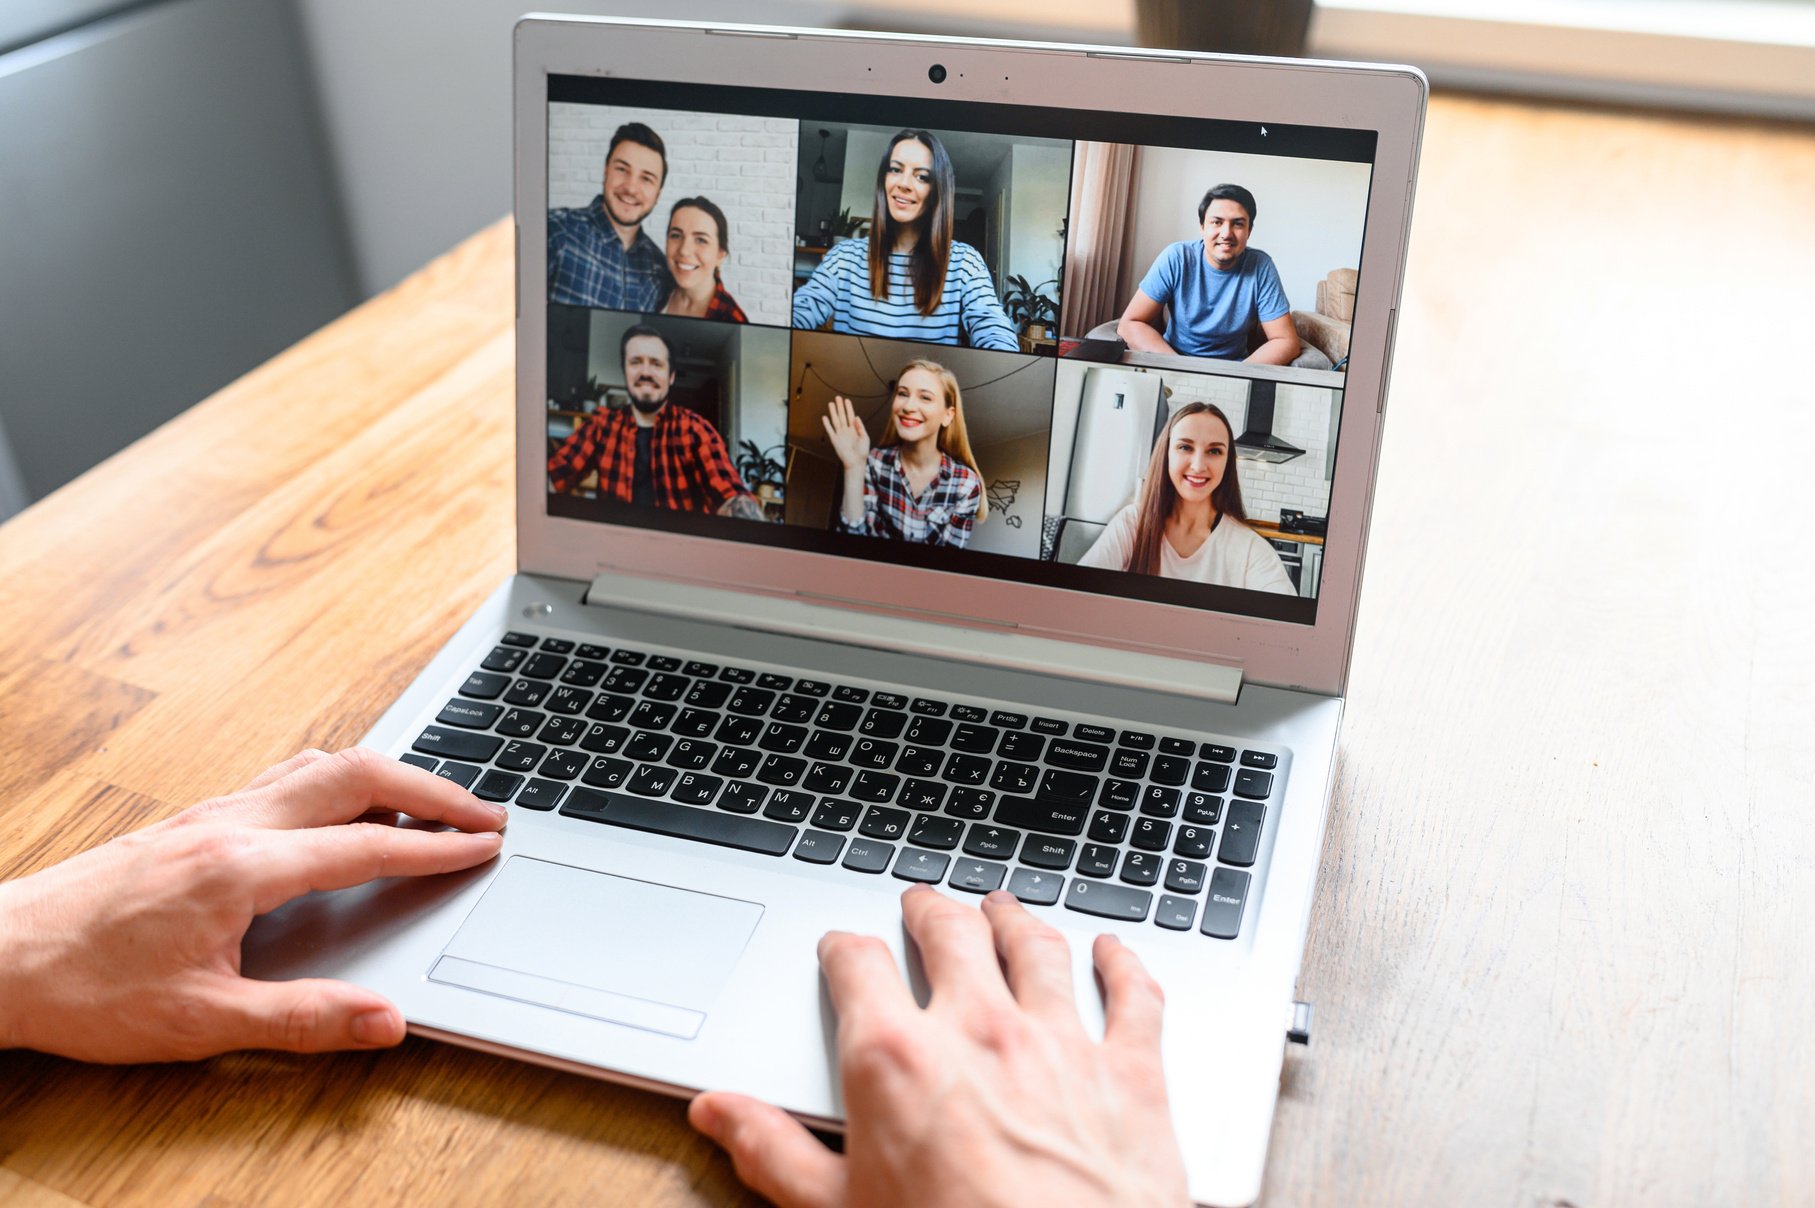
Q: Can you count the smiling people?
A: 7